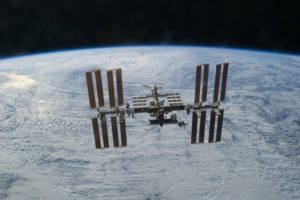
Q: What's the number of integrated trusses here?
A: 1